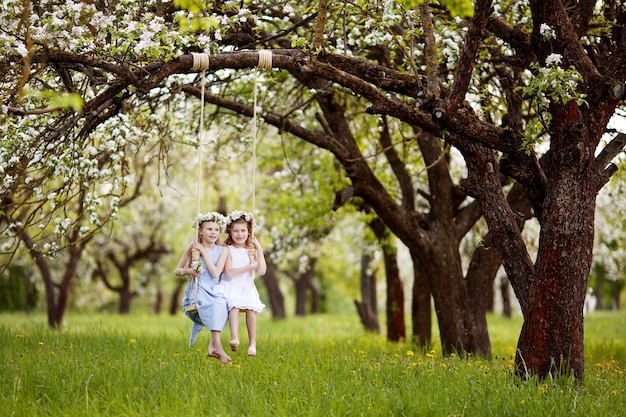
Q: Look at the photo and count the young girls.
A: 2